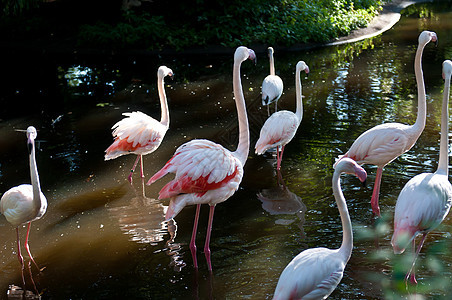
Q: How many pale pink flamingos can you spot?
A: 8